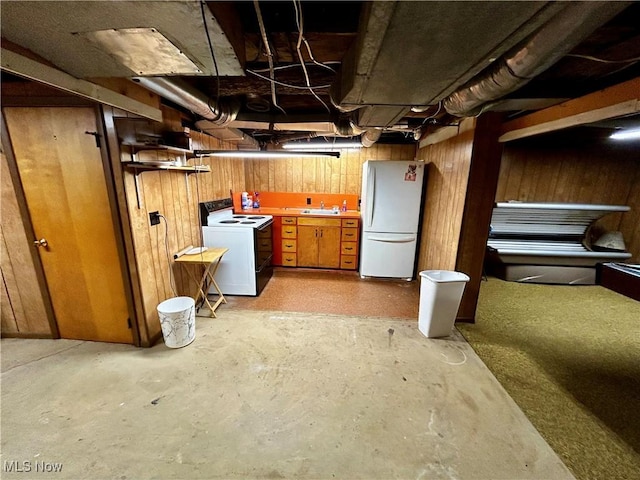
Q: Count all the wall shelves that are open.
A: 2